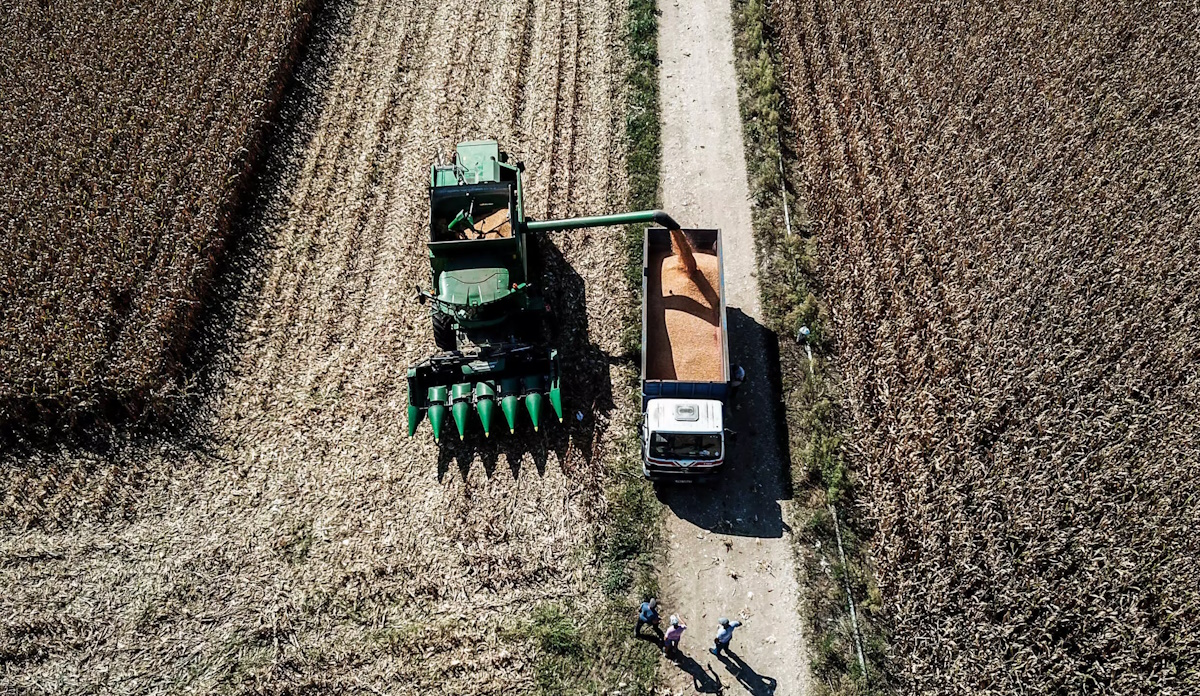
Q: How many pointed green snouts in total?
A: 7